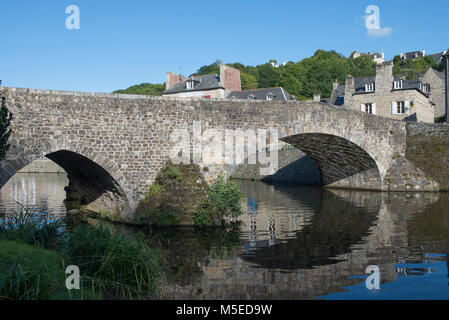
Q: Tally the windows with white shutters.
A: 2